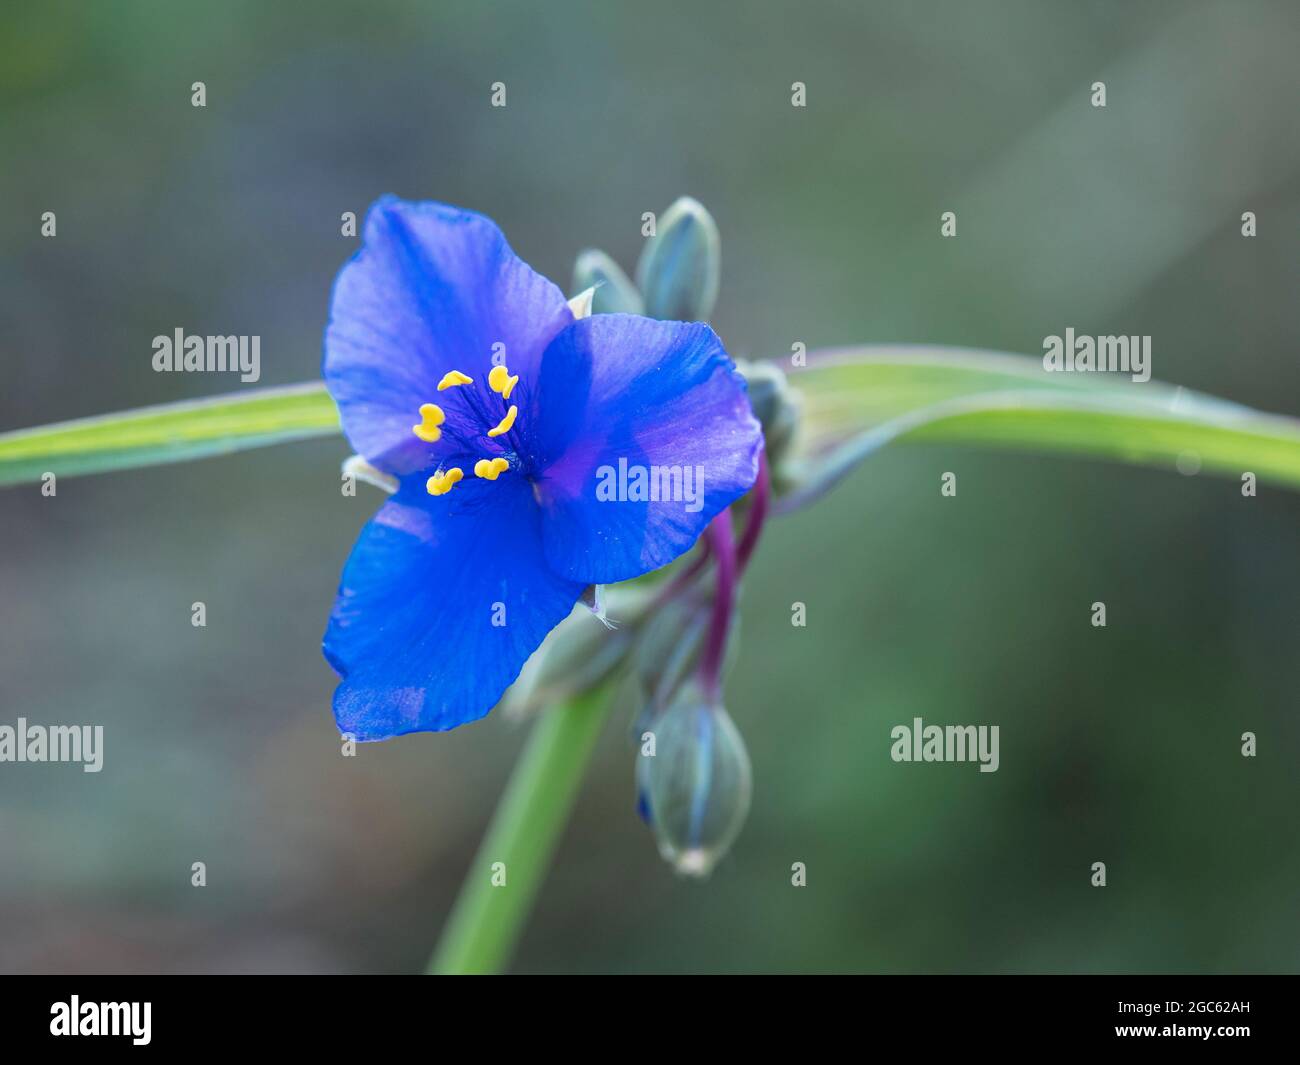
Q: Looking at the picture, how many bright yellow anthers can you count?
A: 6